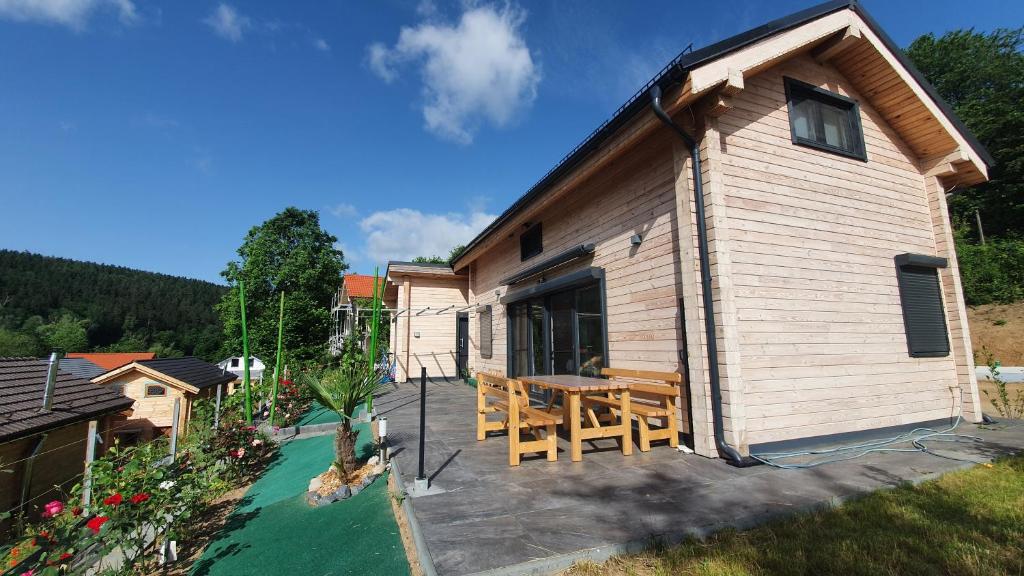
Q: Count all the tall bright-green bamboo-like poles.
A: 4